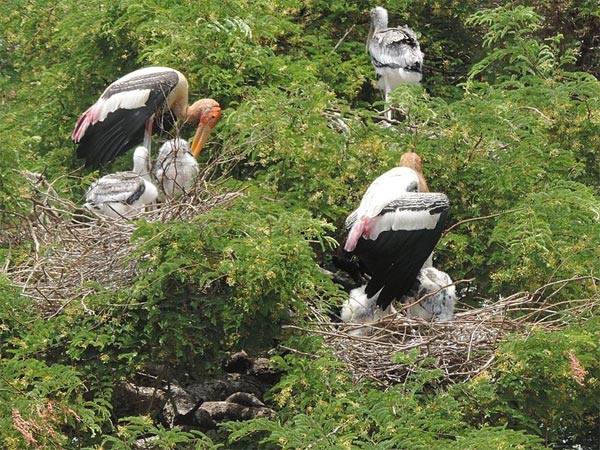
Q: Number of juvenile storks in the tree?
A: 5